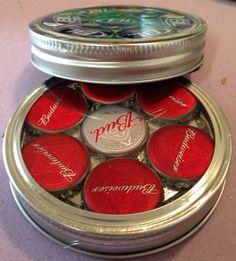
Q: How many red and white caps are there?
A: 7